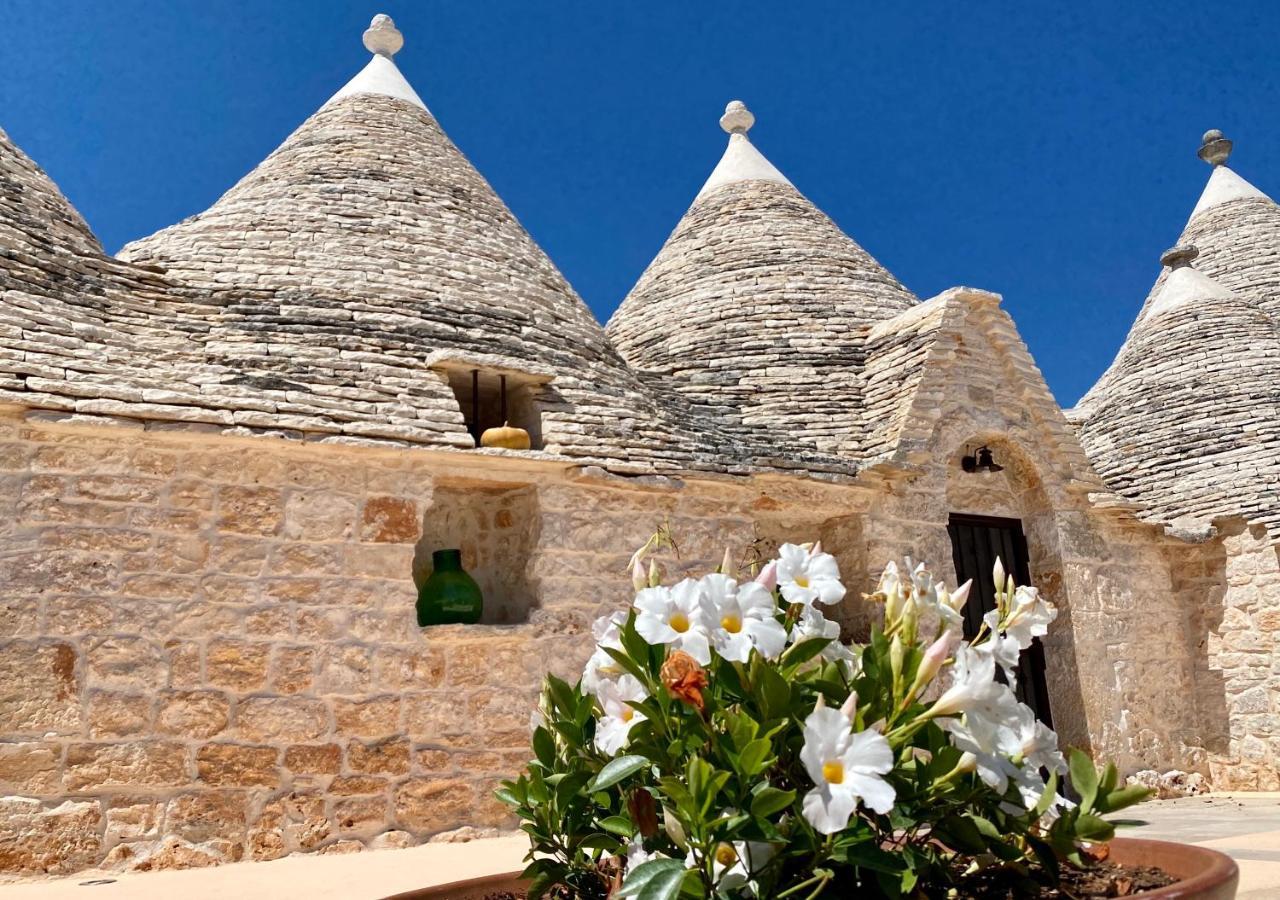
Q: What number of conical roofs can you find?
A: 5